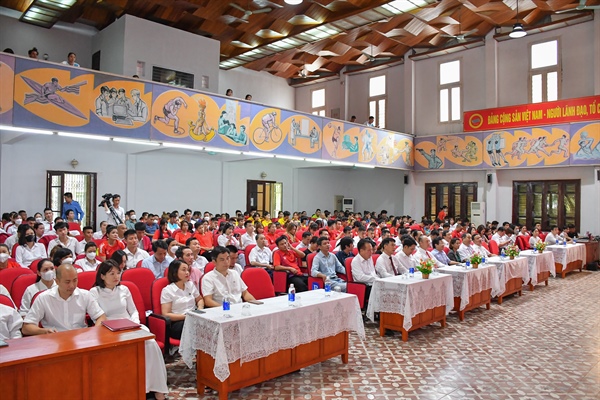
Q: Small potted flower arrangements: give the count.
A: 4